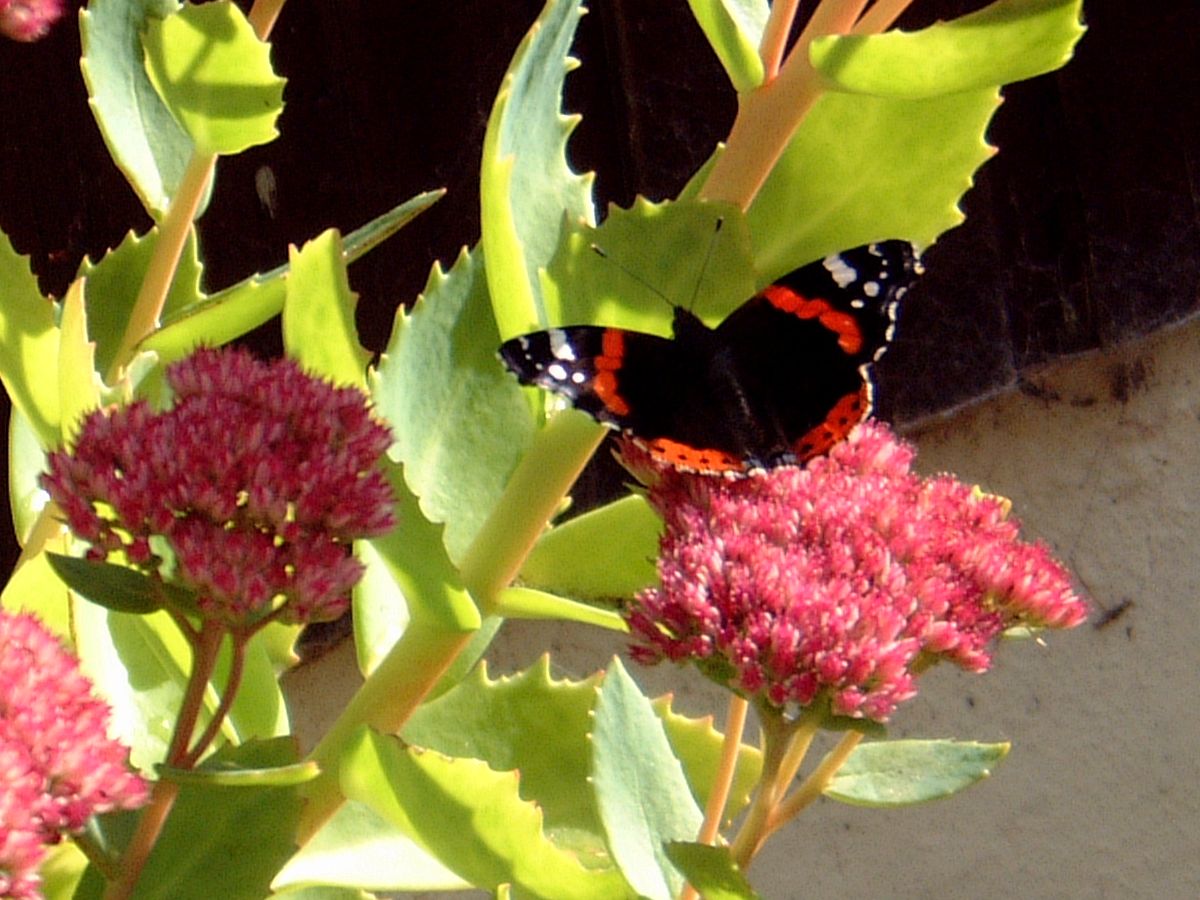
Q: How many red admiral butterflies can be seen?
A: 1